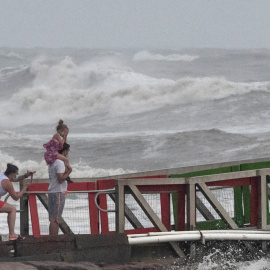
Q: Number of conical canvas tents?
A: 0